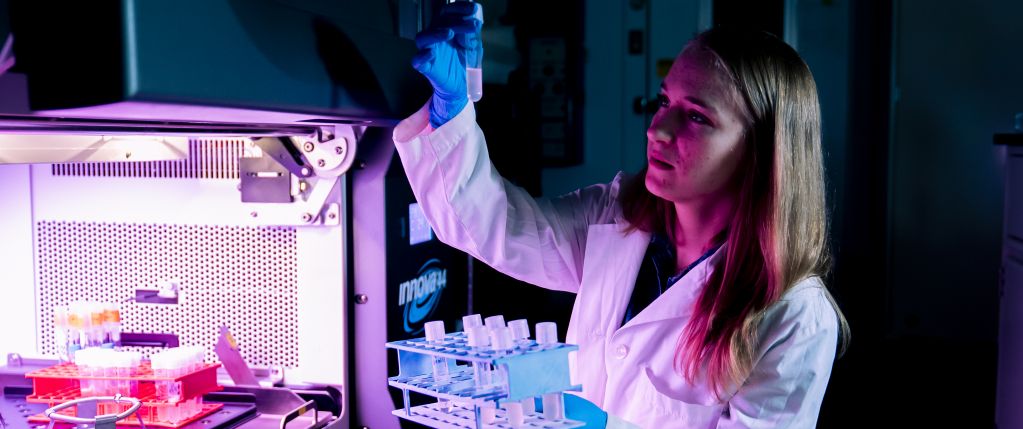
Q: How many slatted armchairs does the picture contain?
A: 0